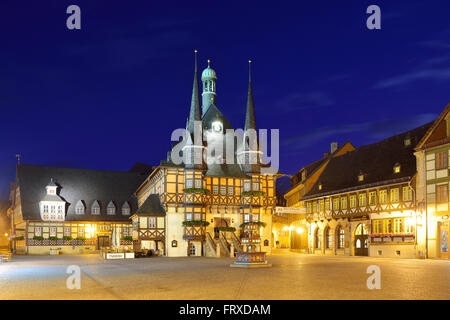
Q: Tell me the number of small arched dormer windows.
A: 4